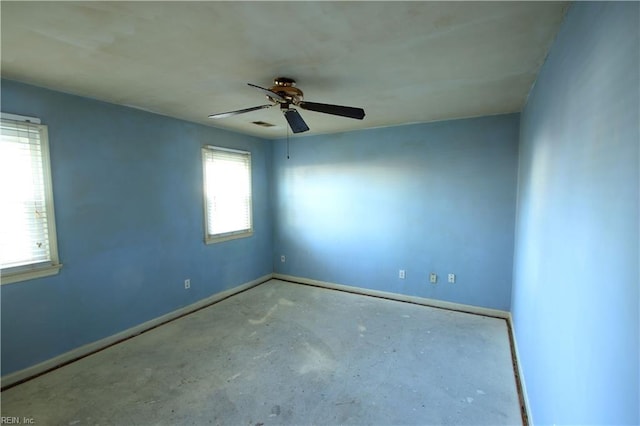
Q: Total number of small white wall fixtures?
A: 5